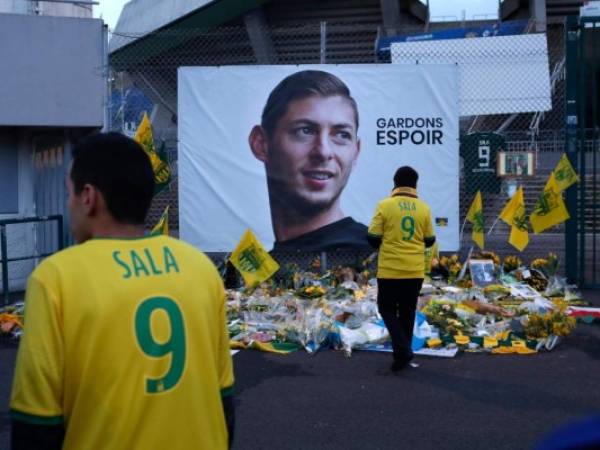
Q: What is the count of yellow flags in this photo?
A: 7